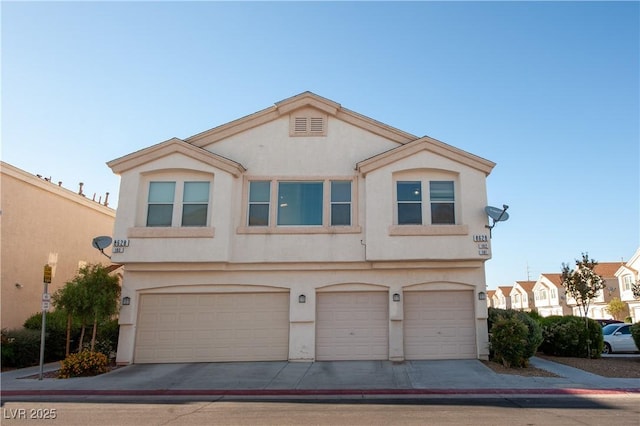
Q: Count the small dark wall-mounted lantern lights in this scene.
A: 4